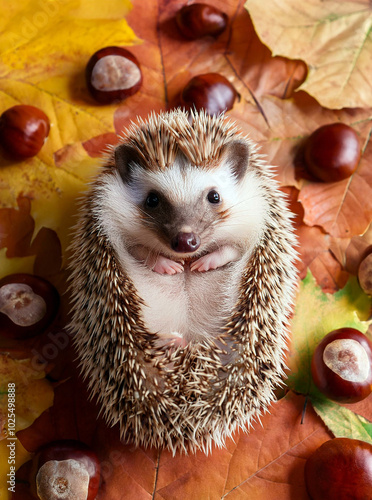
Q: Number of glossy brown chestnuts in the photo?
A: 10